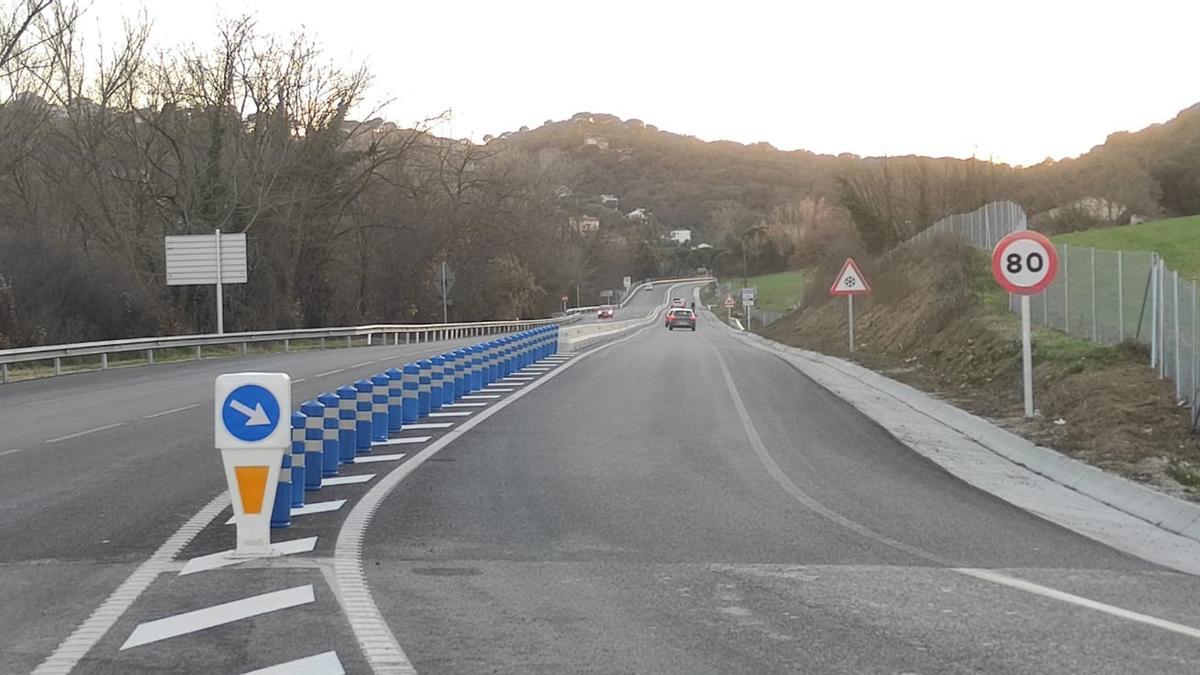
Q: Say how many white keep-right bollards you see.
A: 1